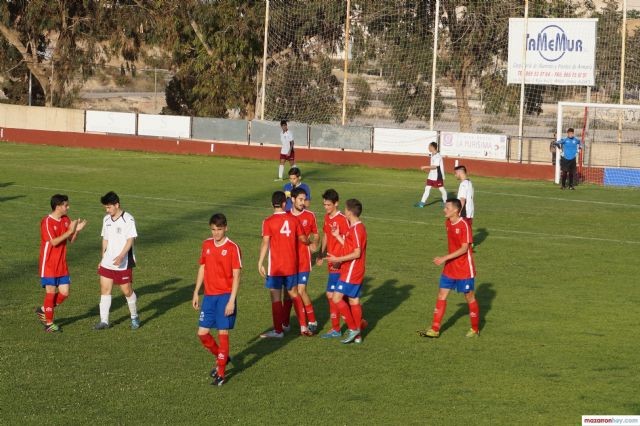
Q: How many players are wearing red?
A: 7